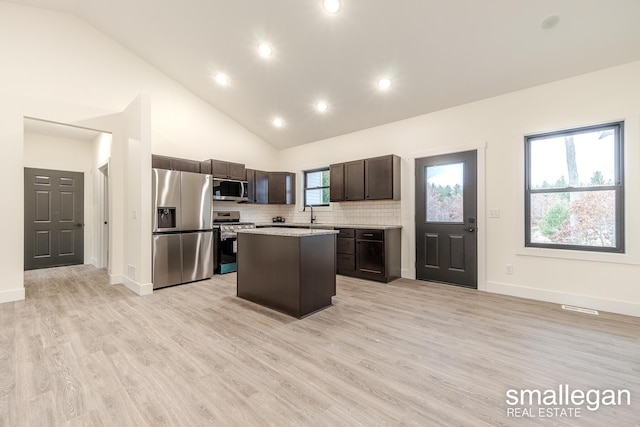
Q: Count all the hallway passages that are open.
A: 1